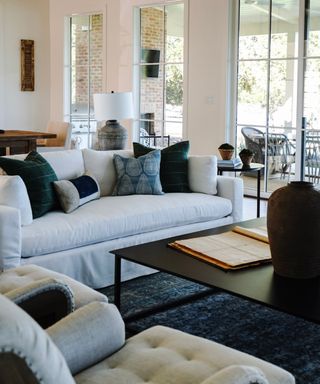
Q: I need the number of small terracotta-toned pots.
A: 2